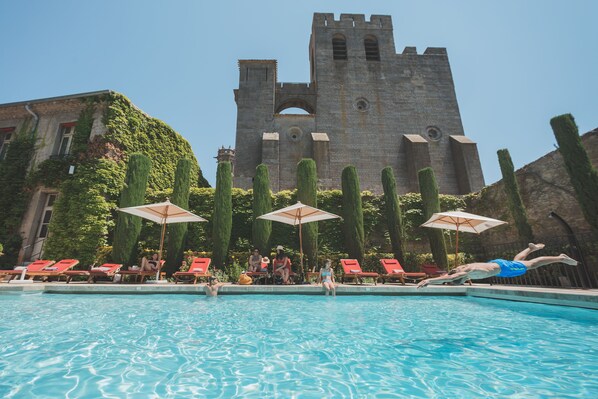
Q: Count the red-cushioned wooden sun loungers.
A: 10